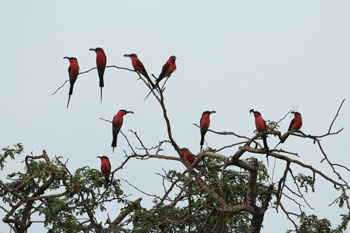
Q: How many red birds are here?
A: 10